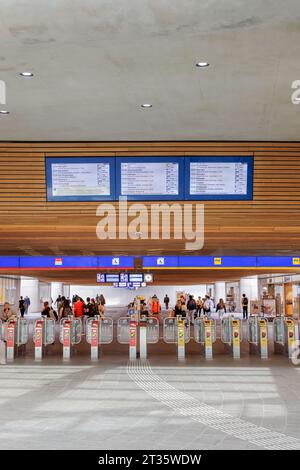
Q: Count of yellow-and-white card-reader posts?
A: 5